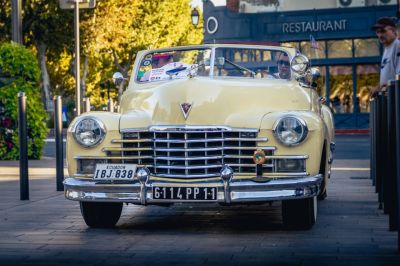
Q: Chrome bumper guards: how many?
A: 2